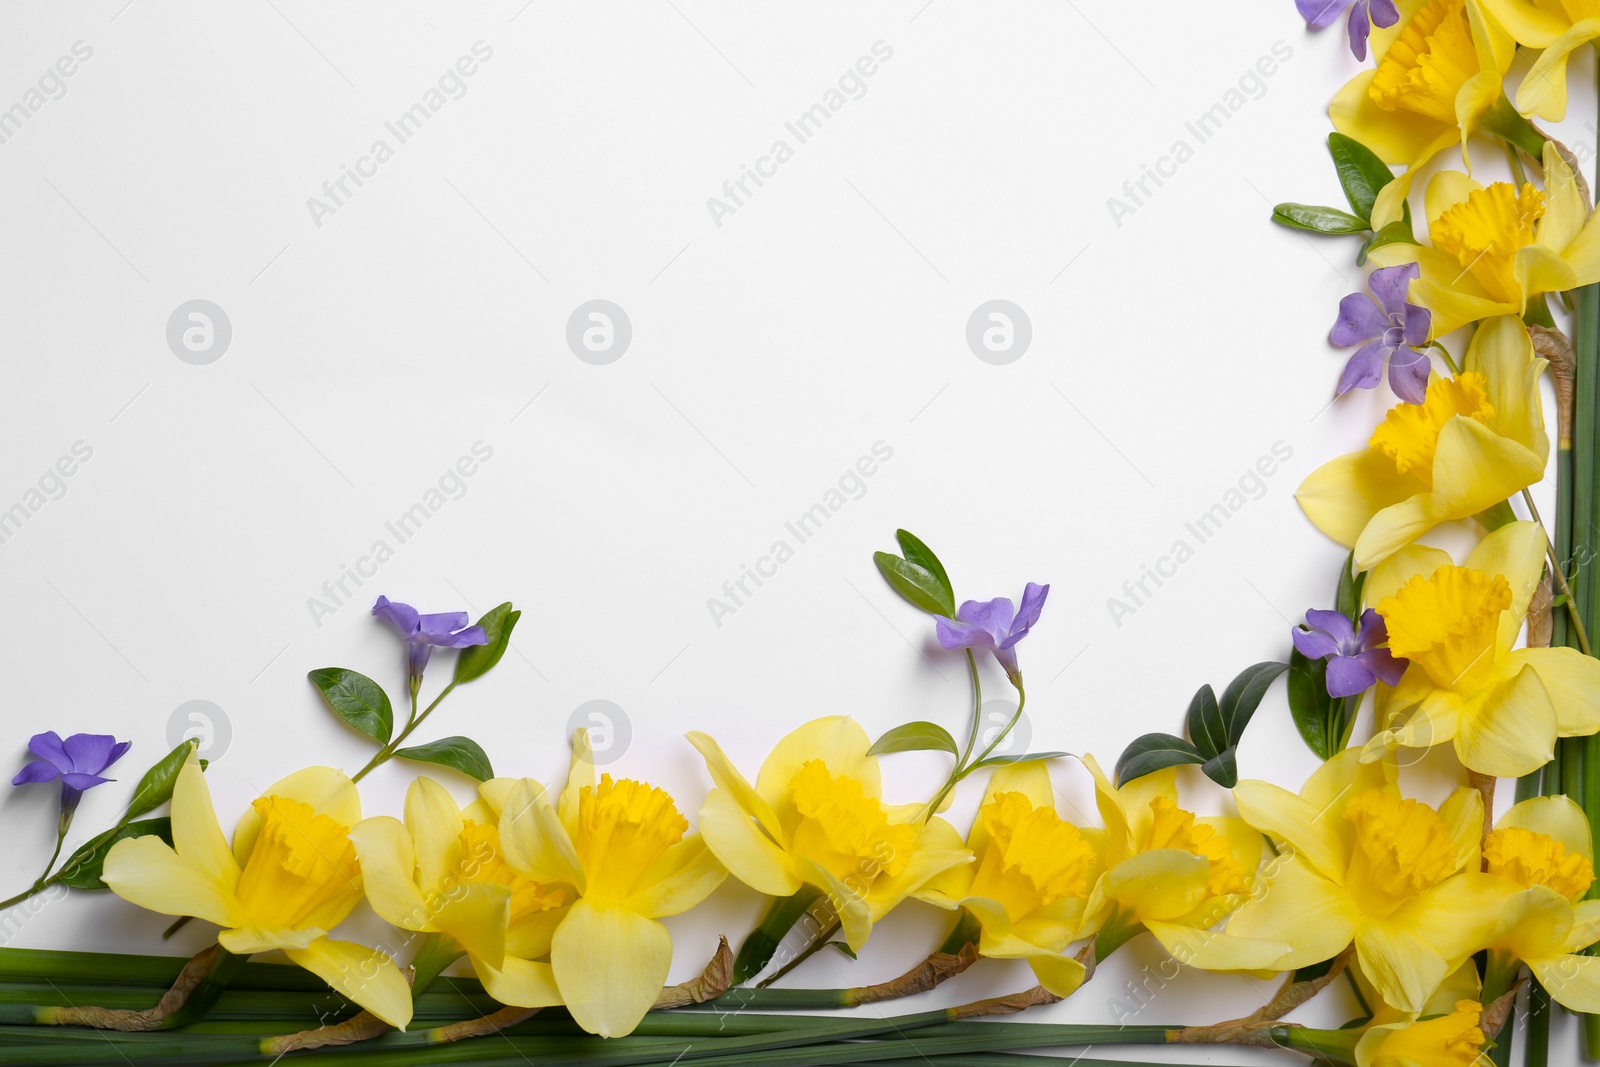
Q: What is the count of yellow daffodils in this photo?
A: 14